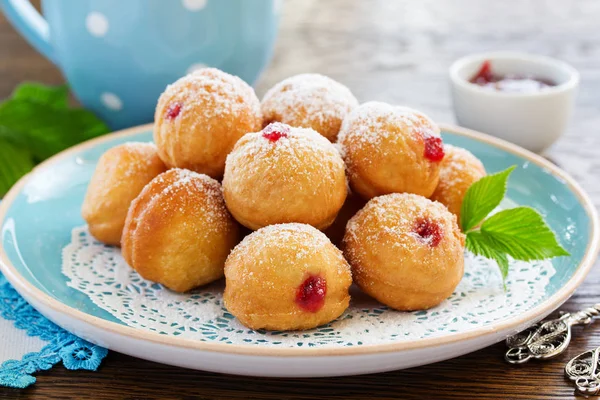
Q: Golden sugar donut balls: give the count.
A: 9